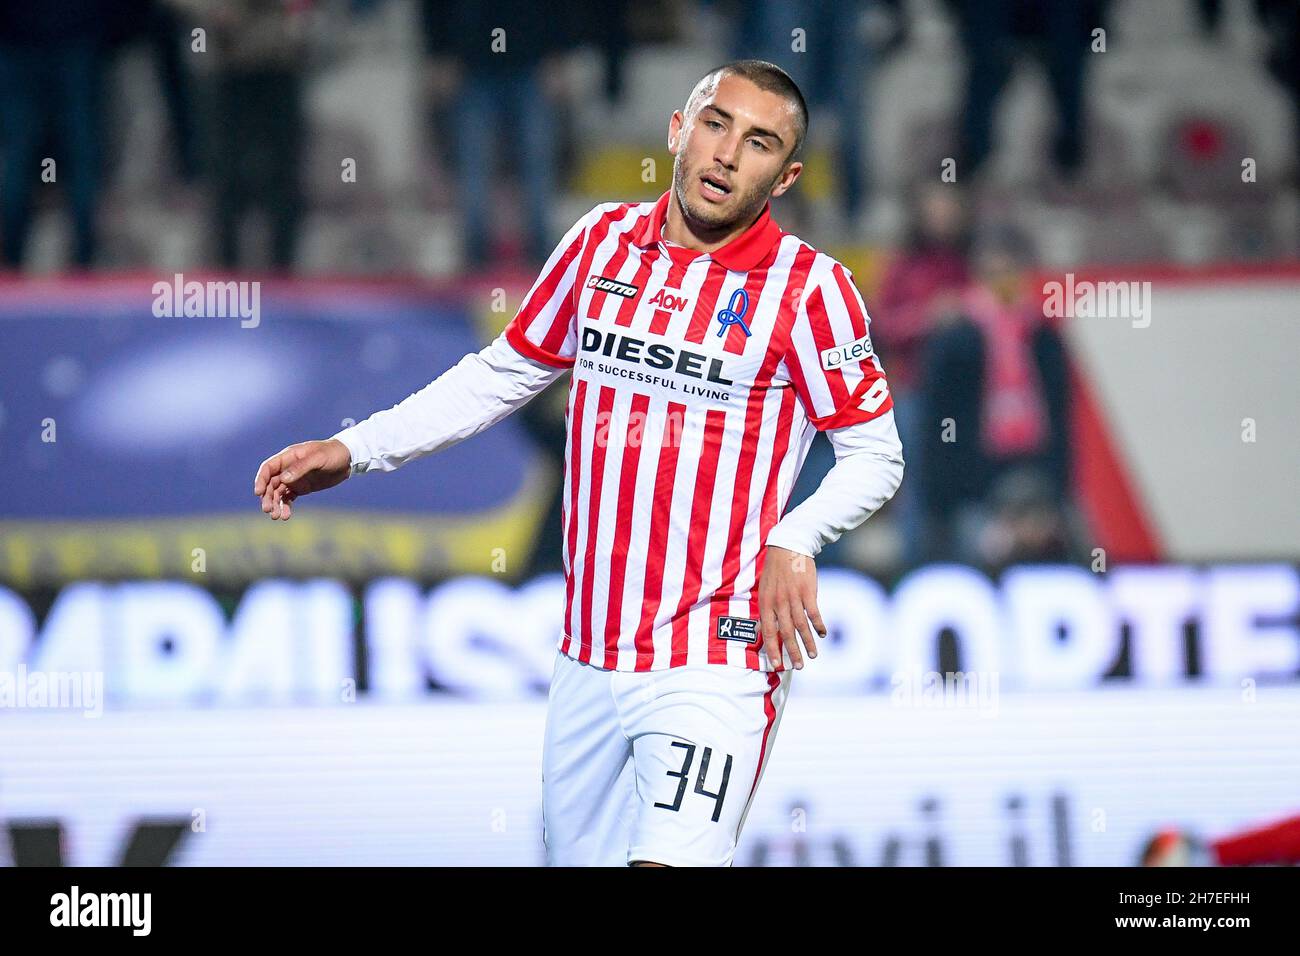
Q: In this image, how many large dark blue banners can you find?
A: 1